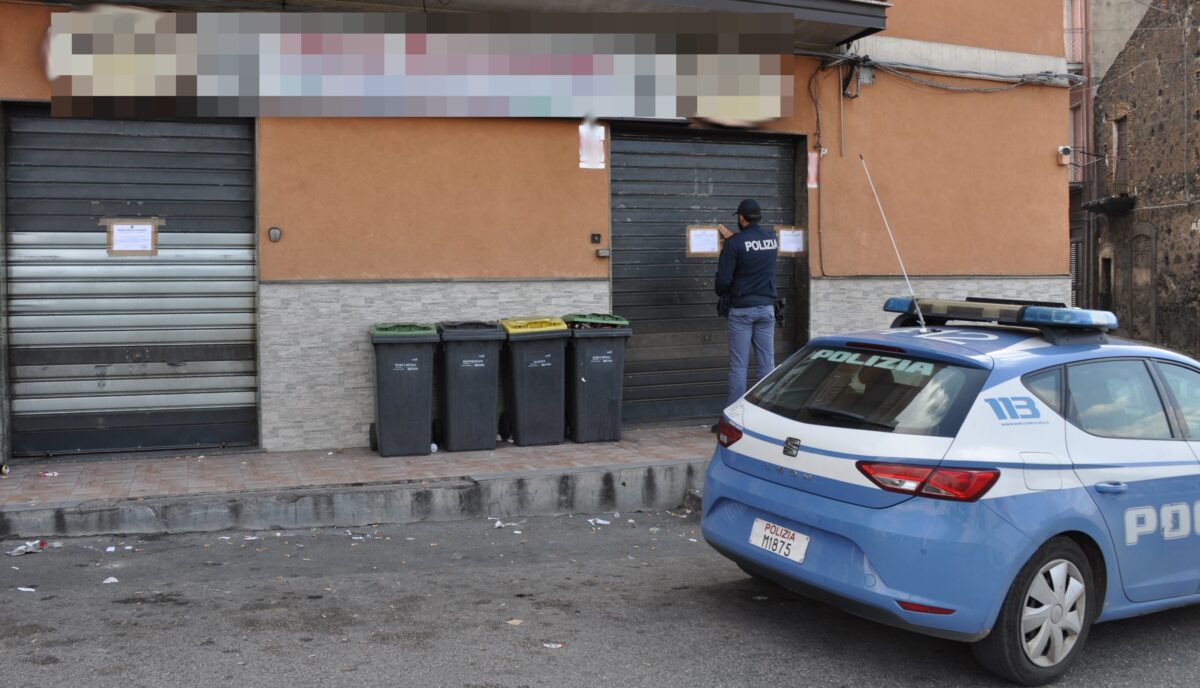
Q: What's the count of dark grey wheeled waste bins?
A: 4